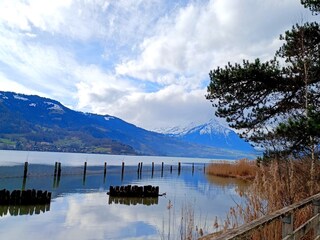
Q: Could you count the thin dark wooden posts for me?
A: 14